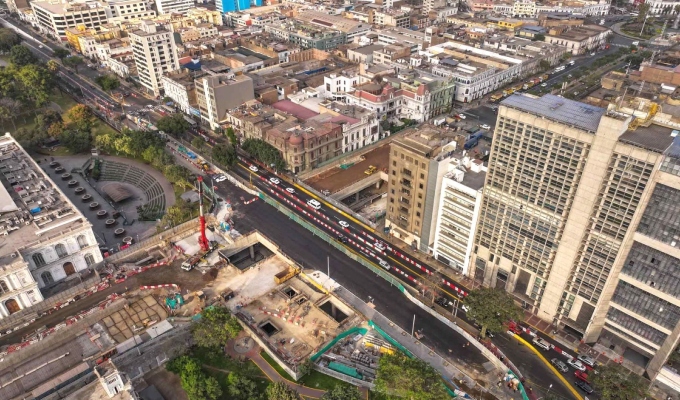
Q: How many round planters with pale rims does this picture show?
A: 11